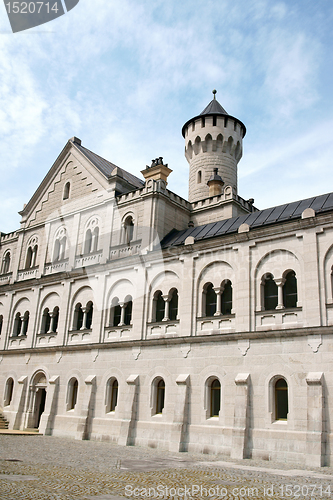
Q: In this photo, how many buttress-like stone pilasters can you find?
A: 7